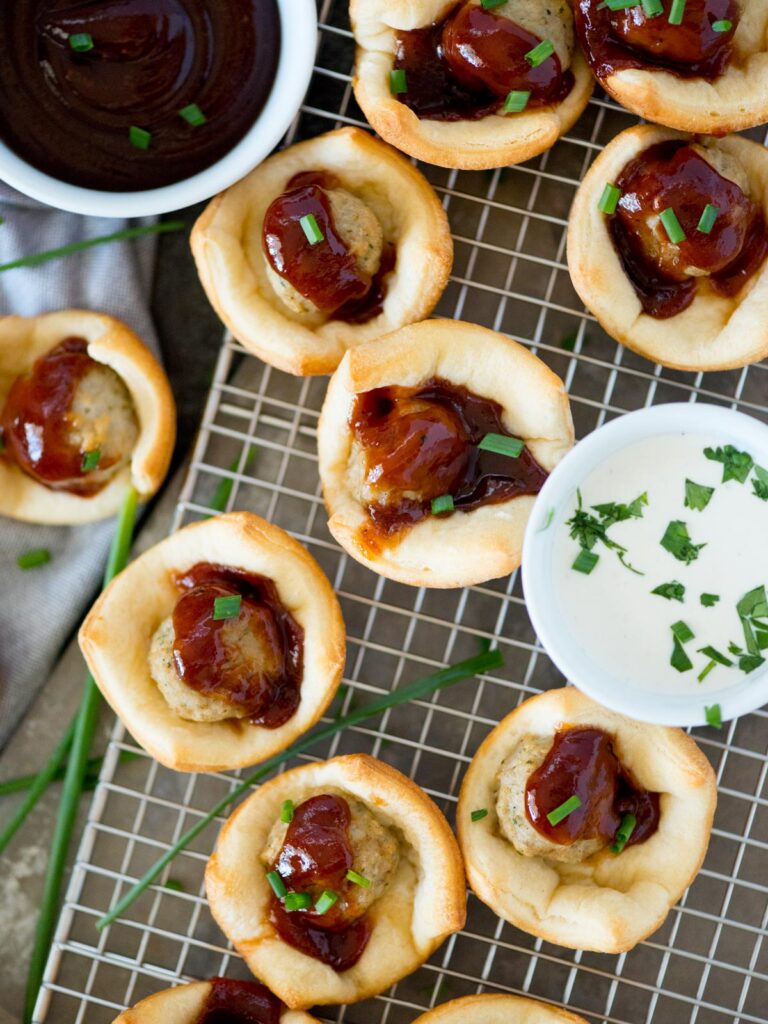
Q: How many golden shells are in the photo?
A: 11